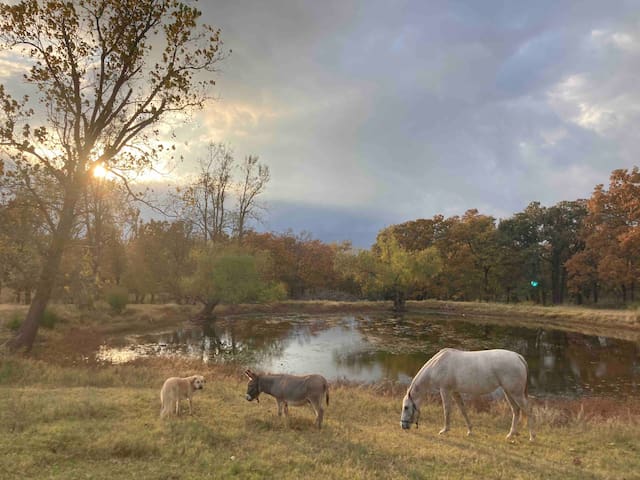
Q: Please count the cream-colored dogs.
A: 1